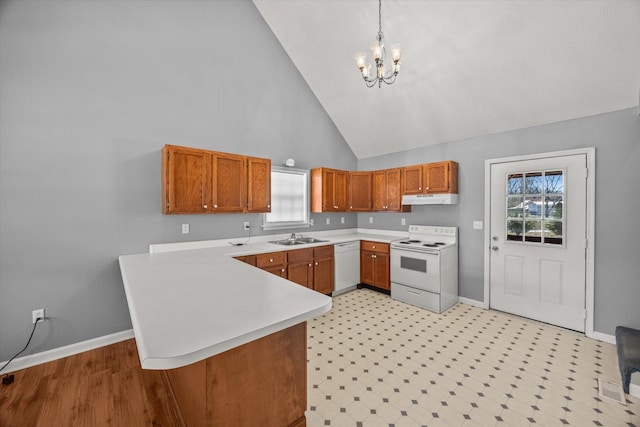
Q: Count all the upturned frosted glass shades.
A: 6